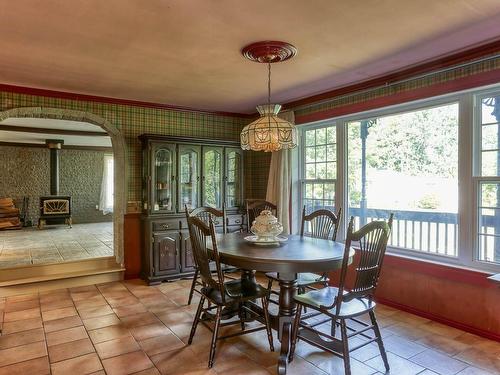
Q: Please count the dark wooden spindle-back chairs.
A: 5